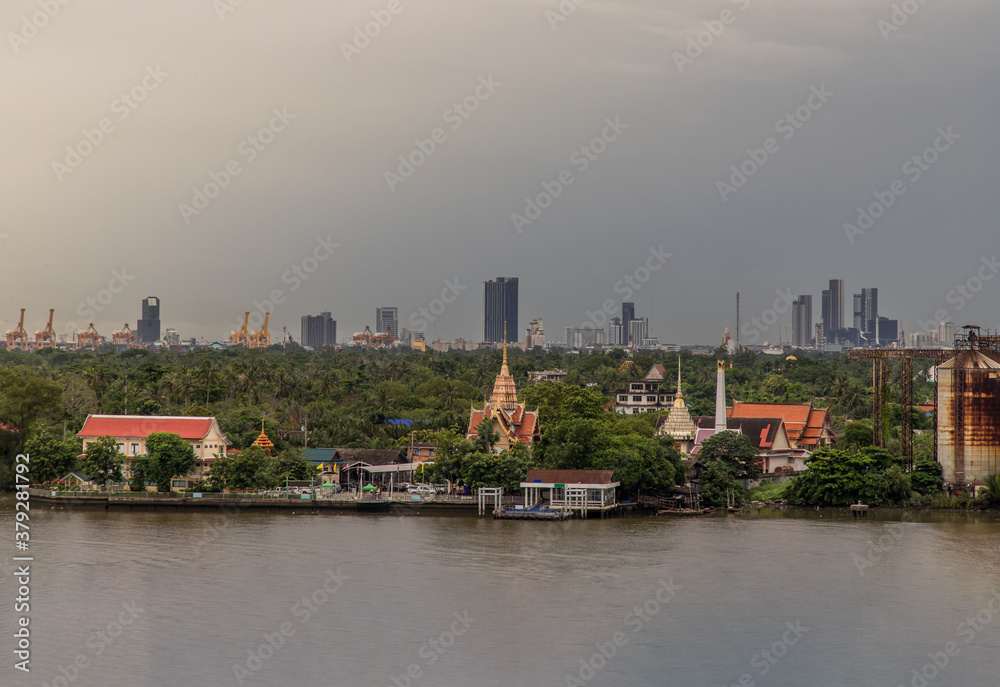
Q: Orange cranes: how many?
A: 8